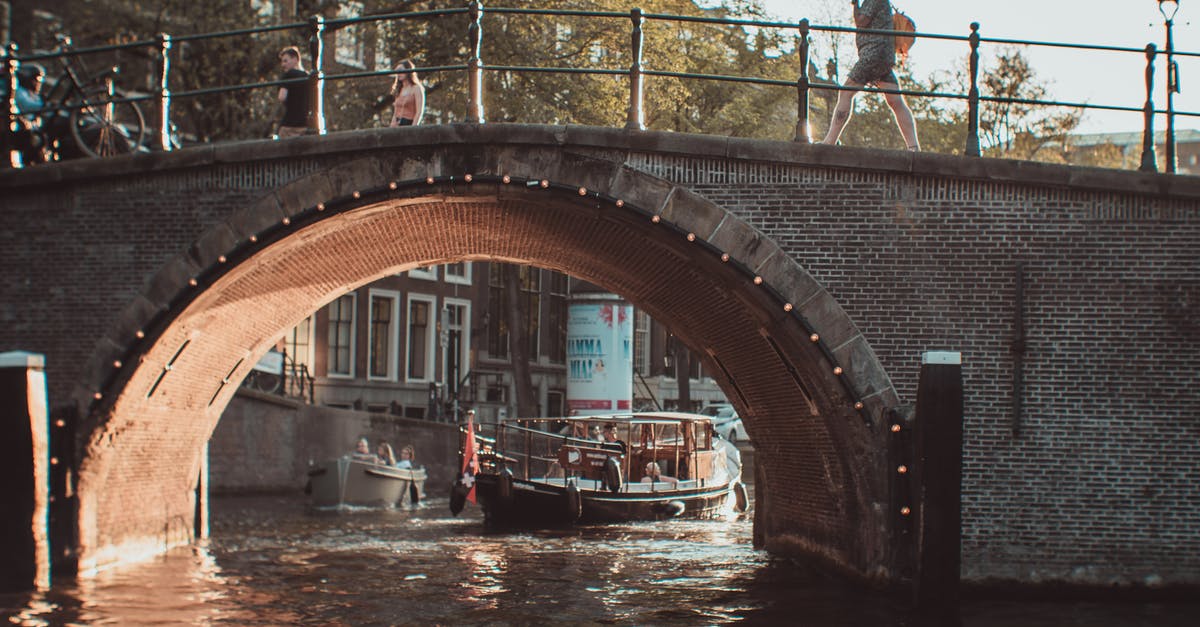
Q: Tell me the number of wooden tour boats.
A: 1